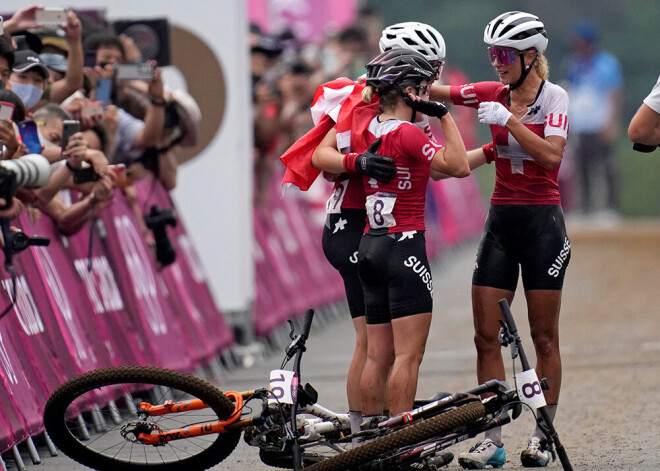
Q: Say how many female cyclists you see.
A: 3